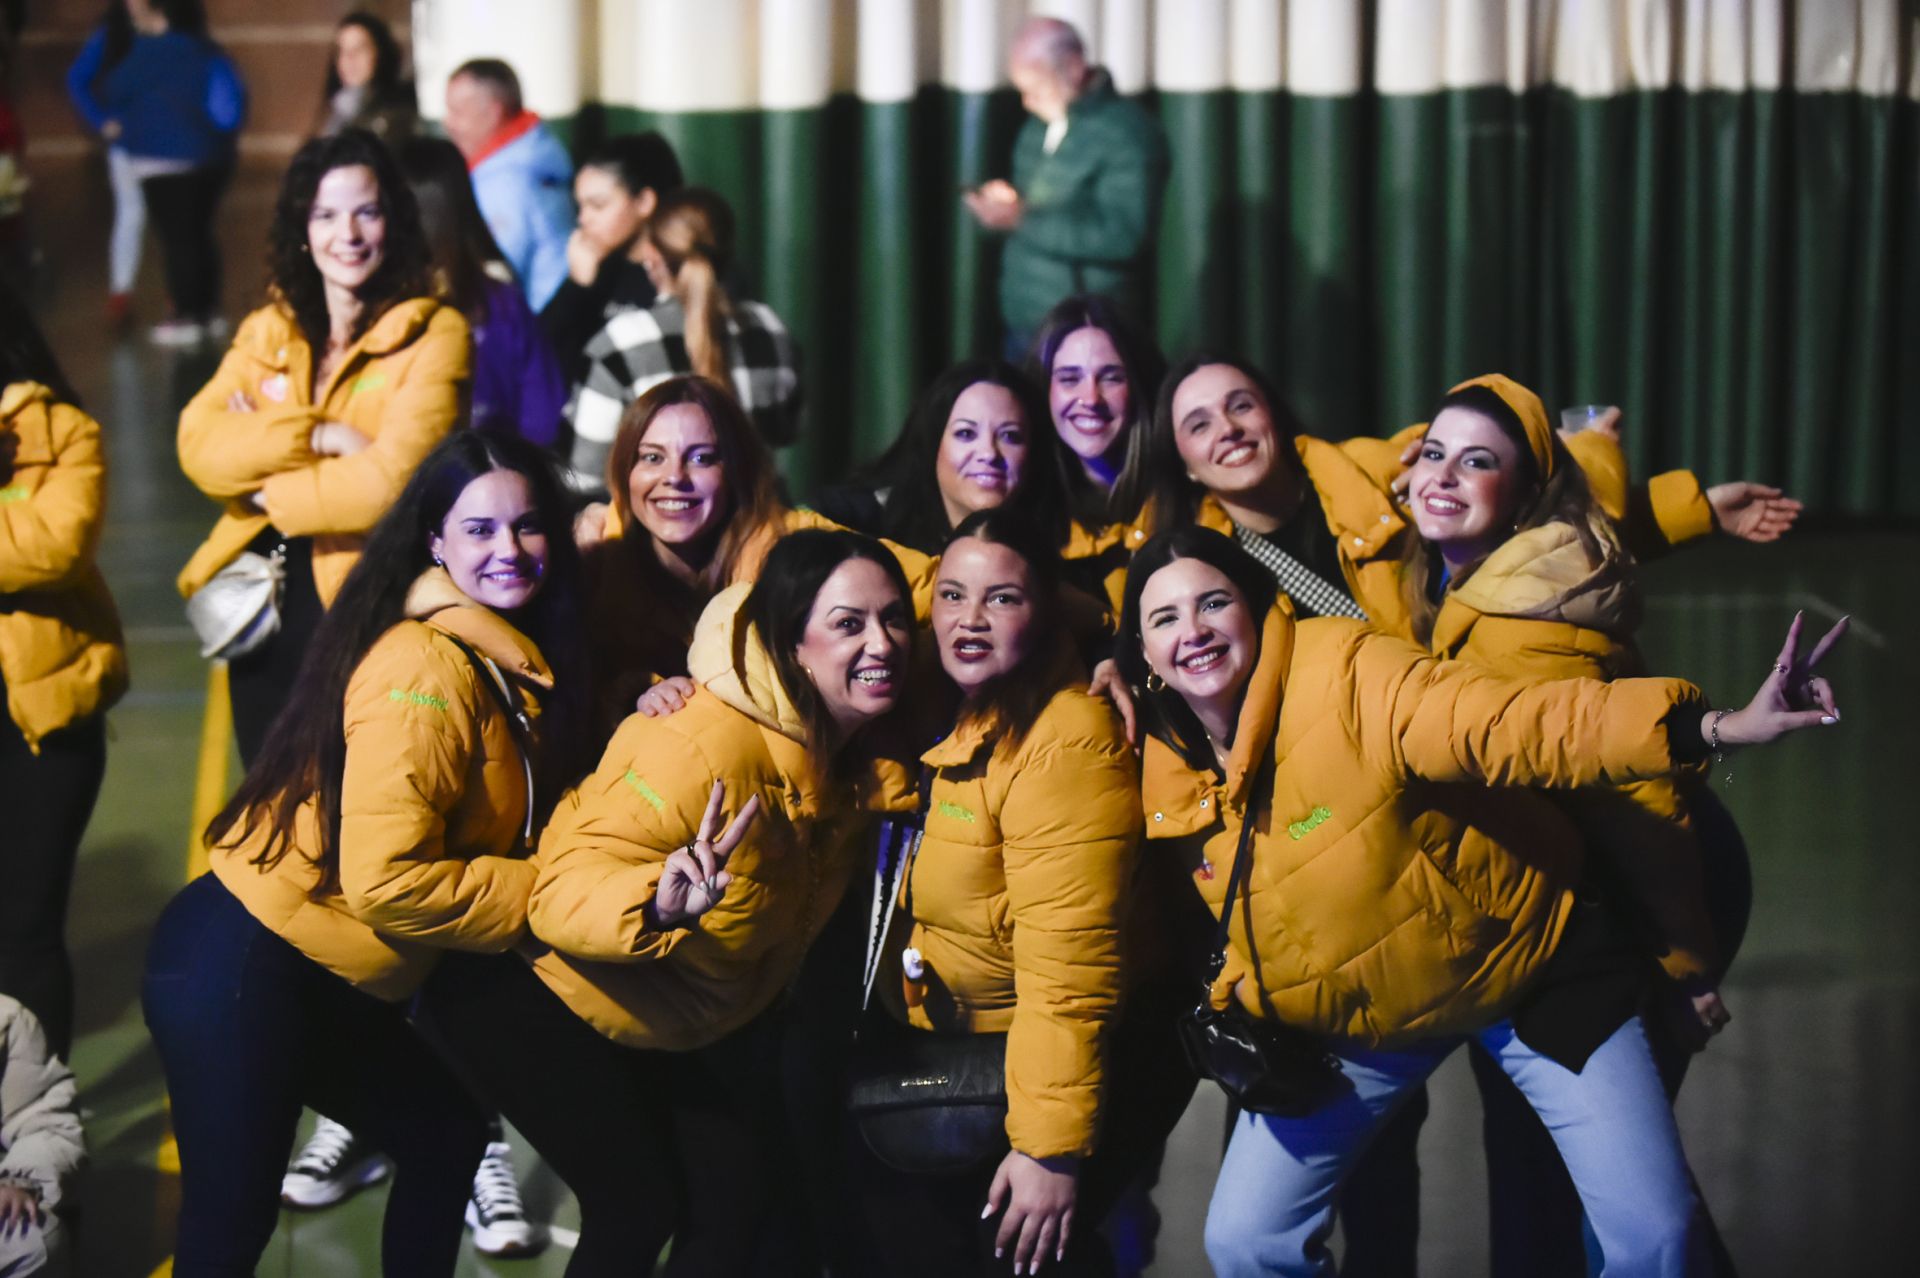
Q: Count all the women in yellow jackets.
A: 11